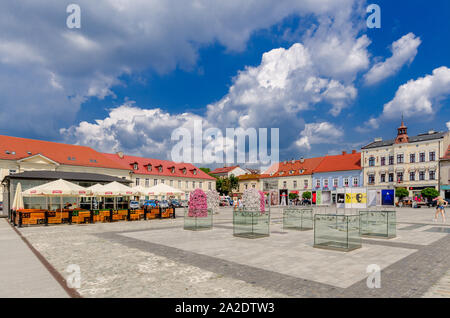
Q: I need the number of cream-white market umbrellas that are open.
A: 5